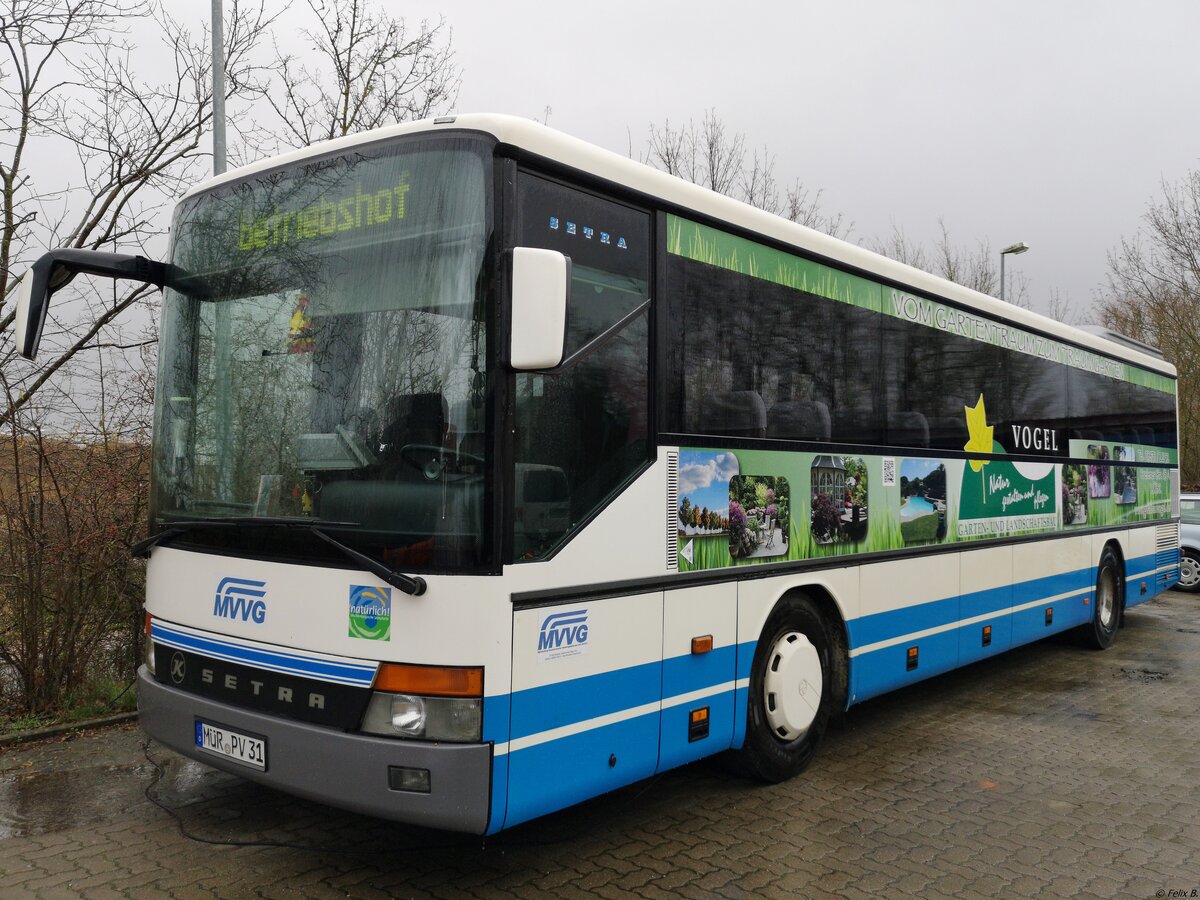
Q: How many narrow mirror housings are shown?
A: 2